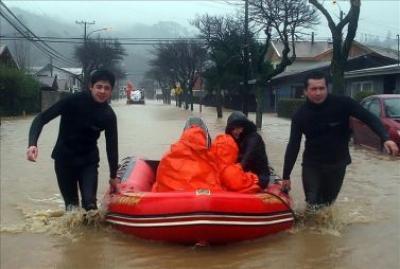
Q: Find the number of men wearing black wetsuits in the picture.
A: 2